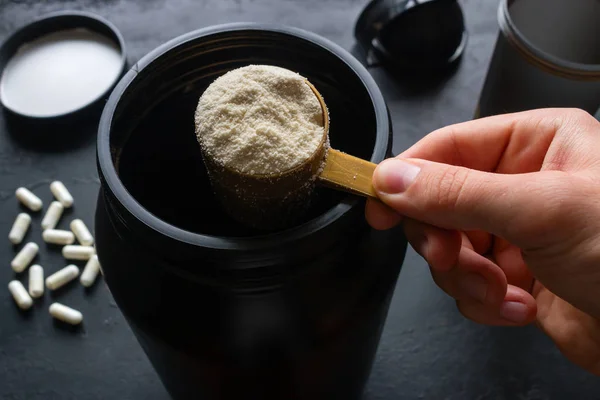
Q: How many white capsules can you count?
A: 13